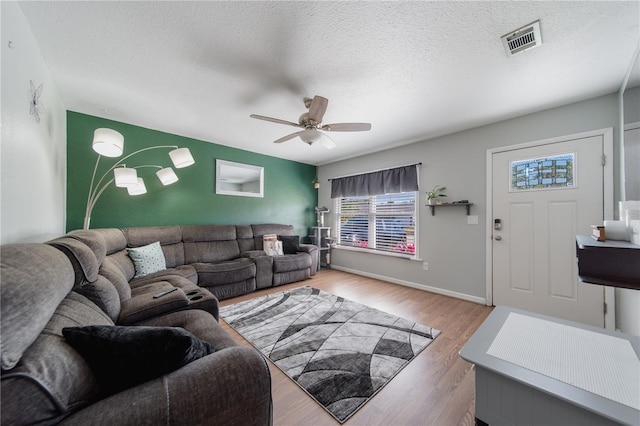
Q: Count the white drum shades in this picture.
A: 5